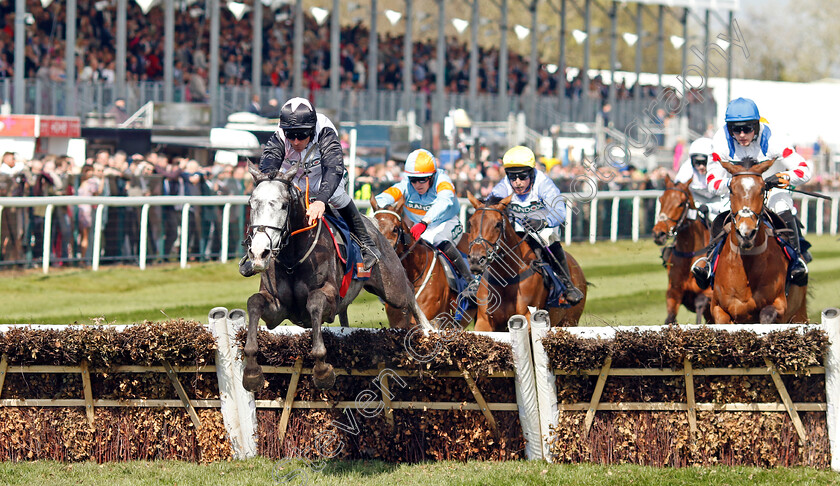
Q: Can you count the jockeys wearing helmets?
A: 5